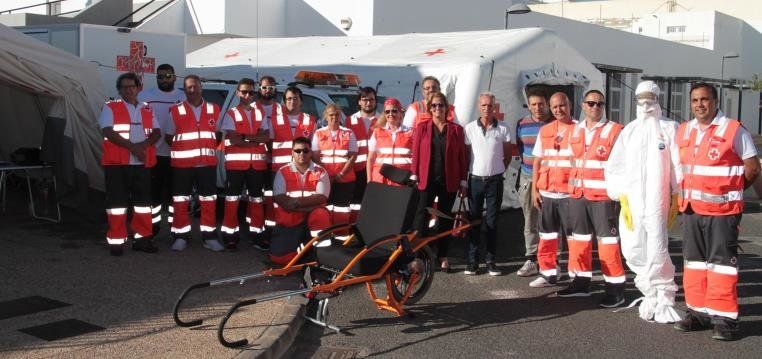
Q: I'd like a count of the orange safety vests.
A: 13